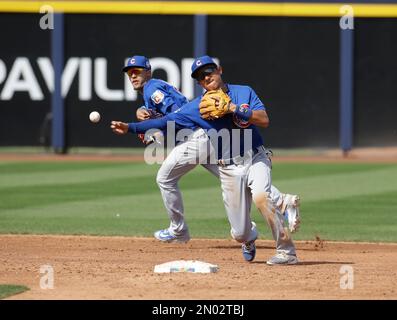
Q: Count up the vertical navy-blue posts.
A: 3